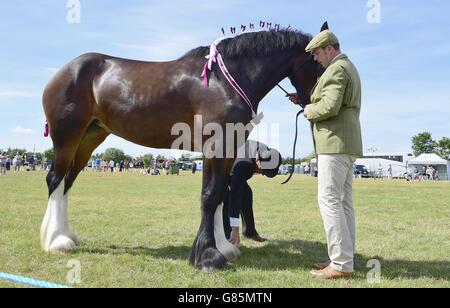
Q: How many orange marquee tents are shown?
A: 0